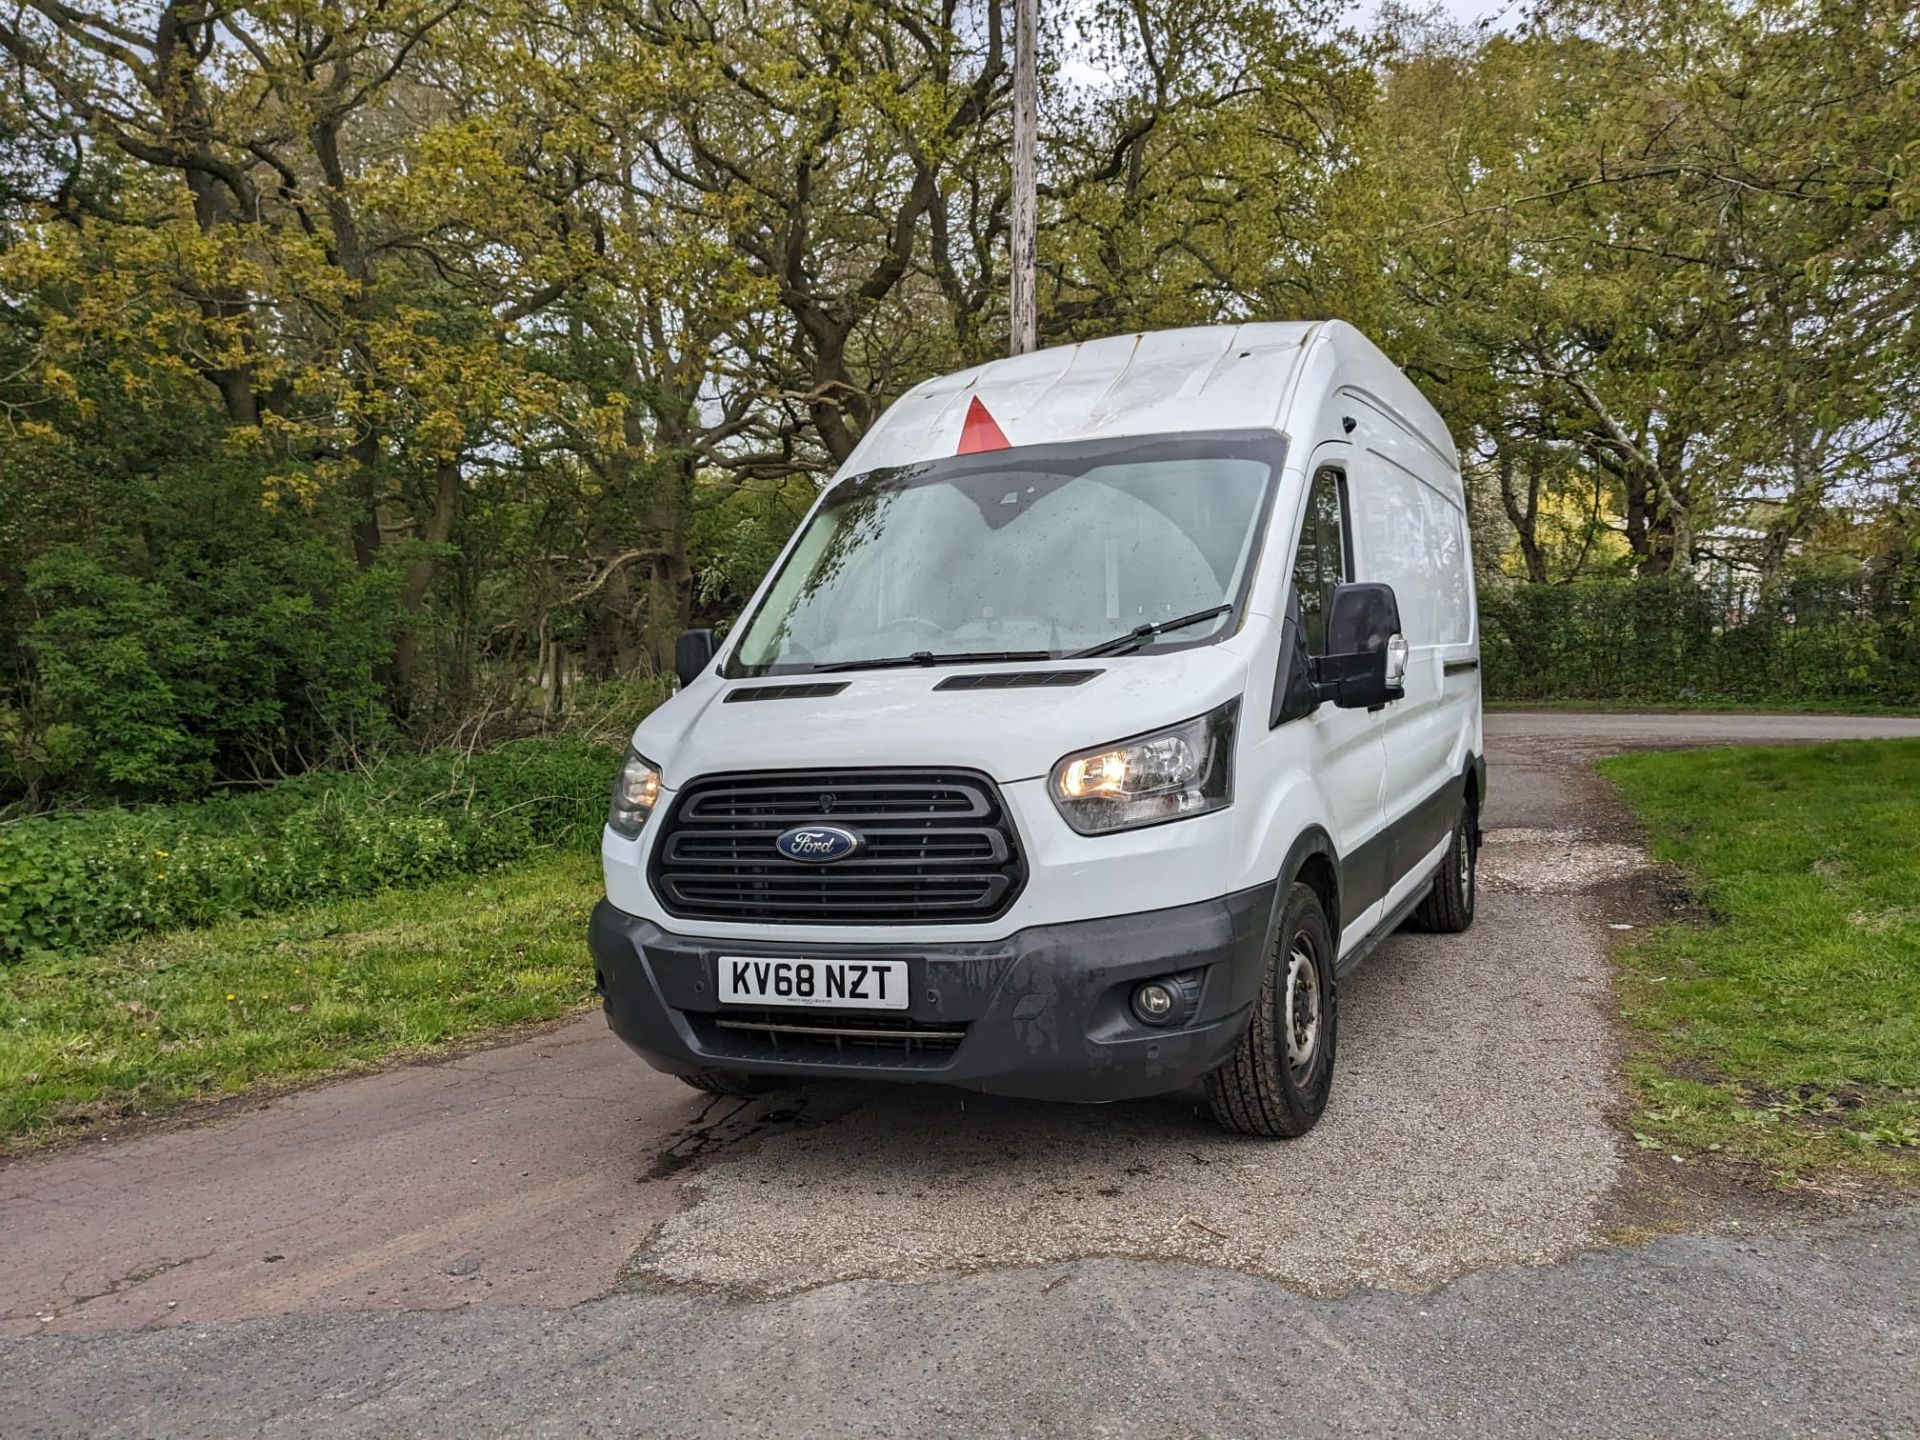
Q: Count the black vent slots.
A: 2